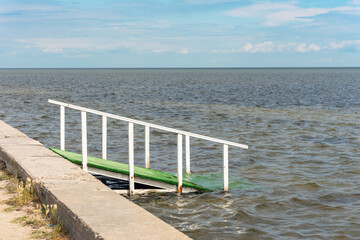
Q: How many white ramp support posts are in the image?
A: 8